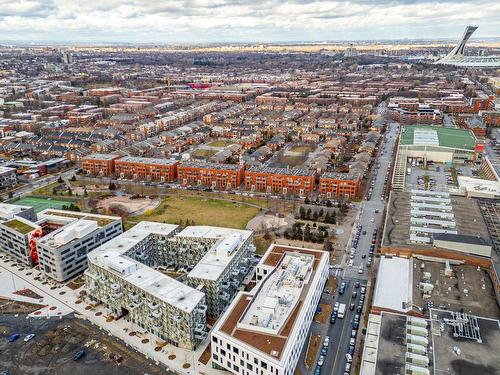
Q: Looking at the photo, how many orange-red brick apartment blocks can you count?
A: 5